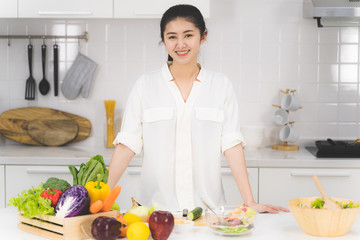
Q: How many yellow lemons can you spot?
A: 2